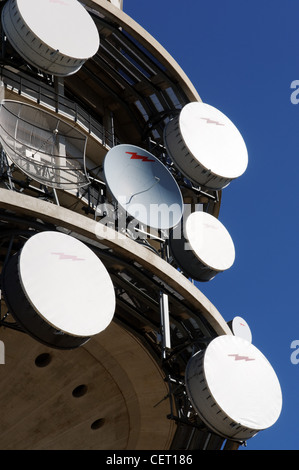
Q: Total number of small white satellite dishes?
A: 1